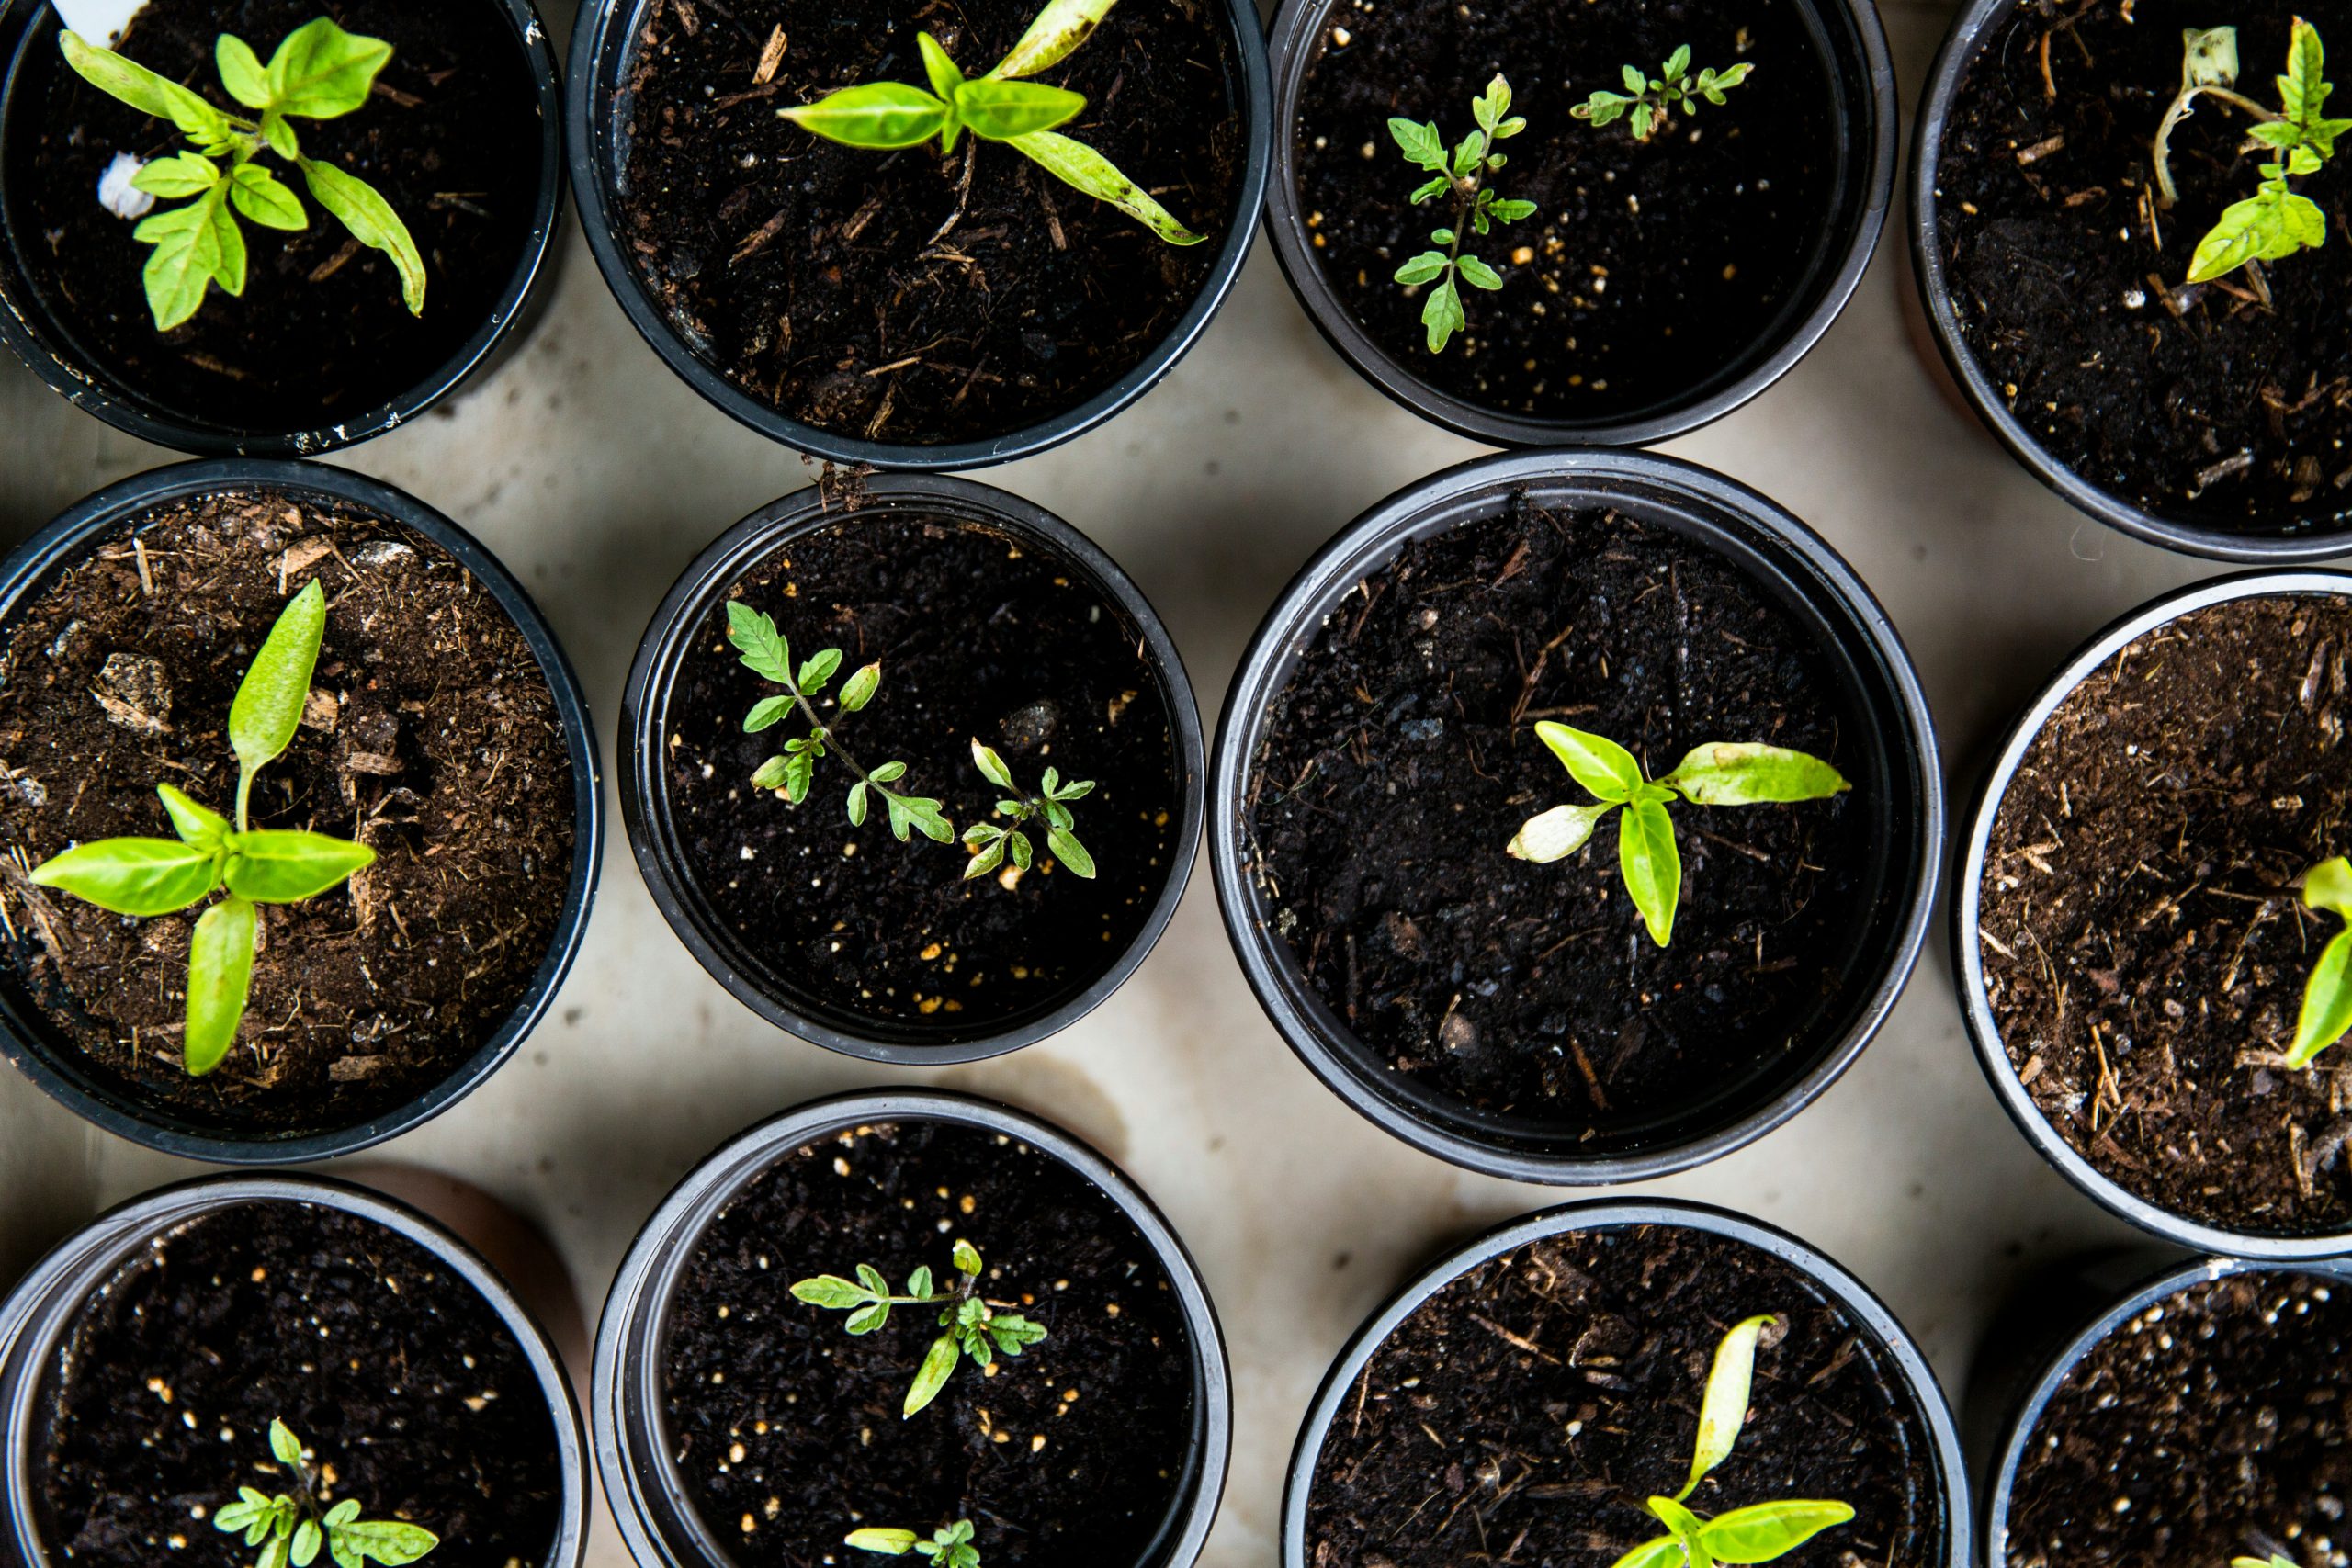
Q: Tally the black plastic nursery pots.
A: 12